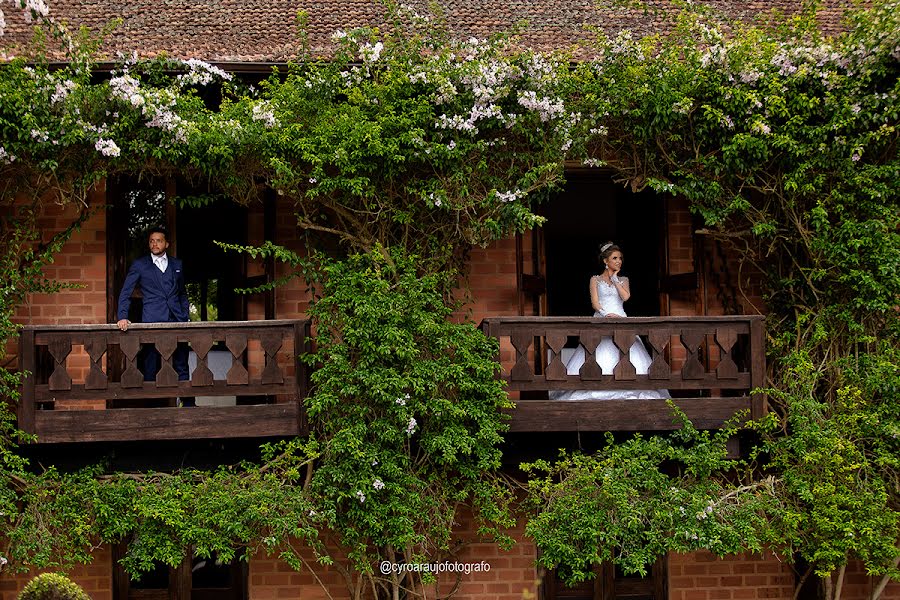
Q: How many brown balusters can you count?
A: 14